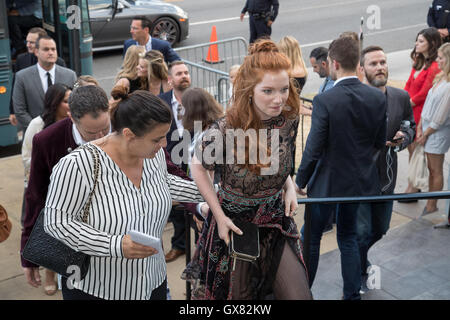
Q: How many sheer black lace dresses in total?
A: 1